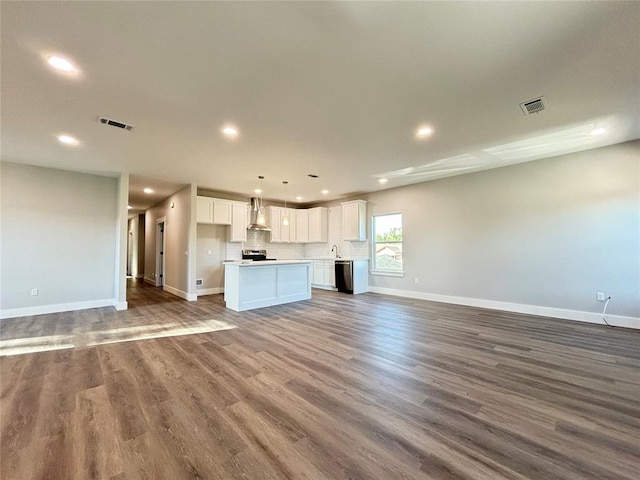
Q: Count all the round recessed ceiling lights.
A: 11